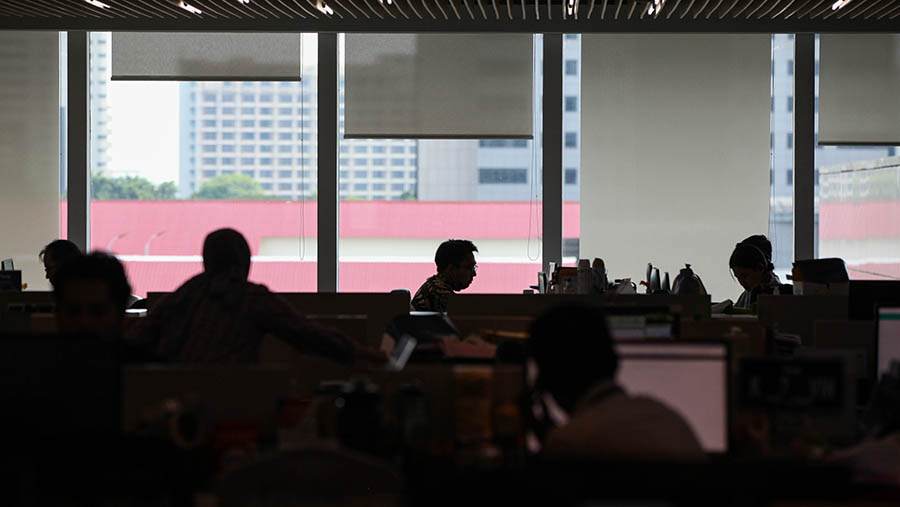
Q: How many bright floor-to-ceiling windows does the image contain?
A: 5